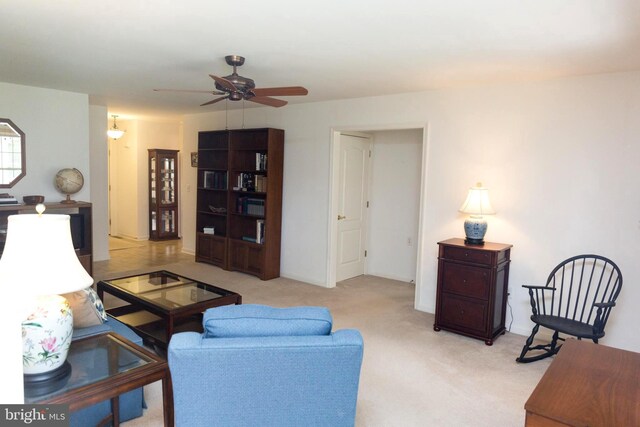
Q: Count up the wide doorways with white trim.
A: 1